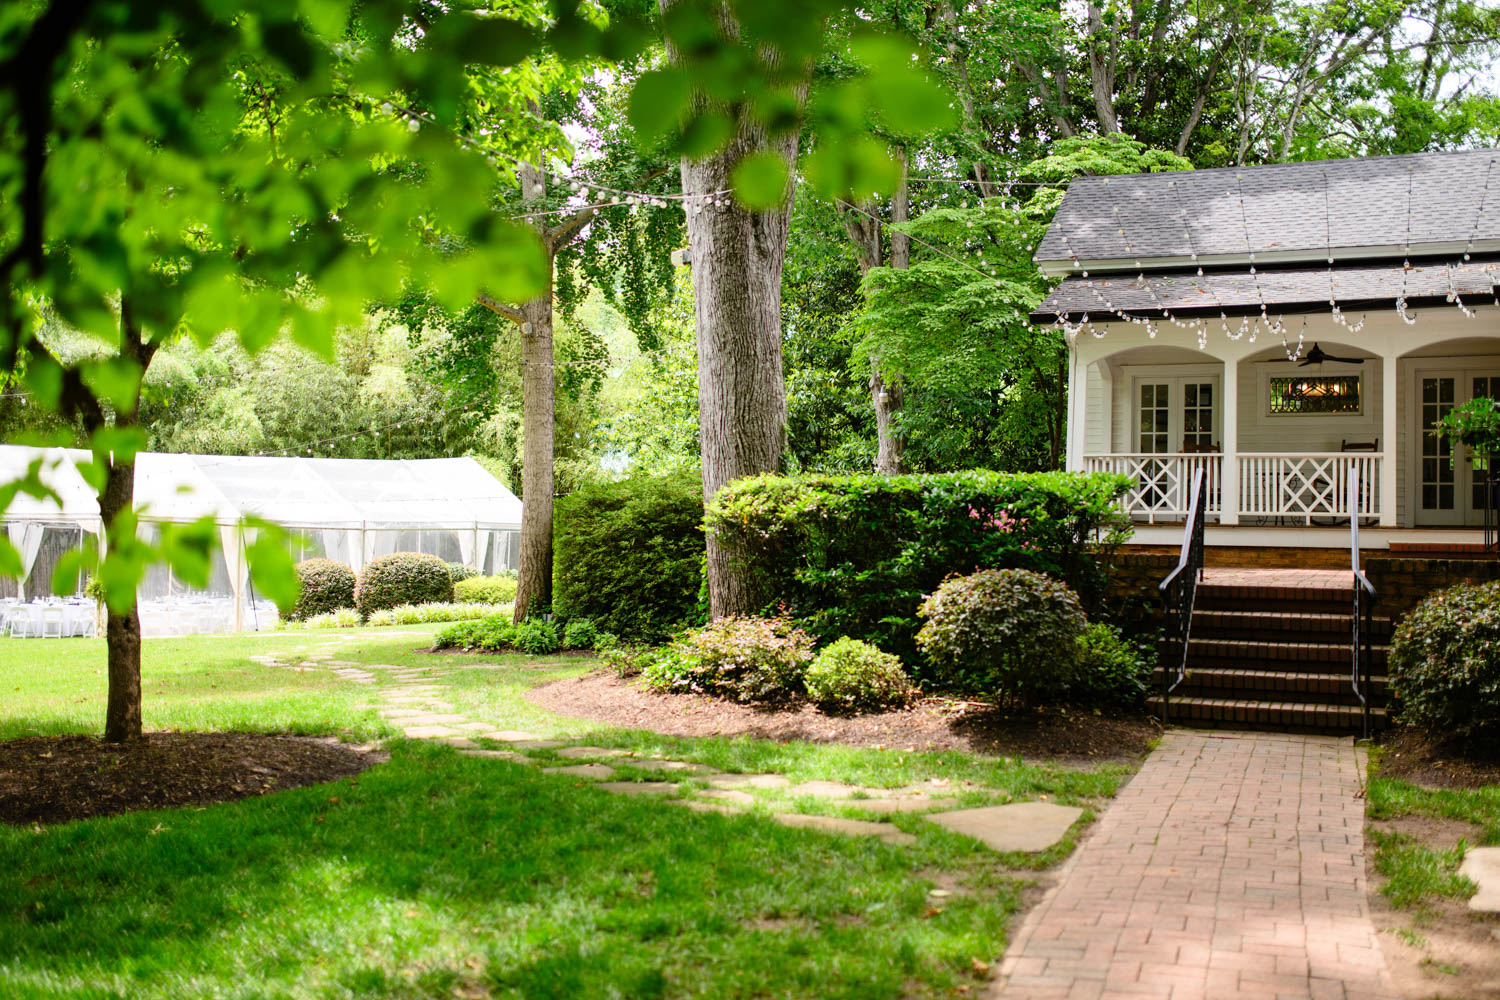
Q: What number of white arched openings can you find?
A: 3